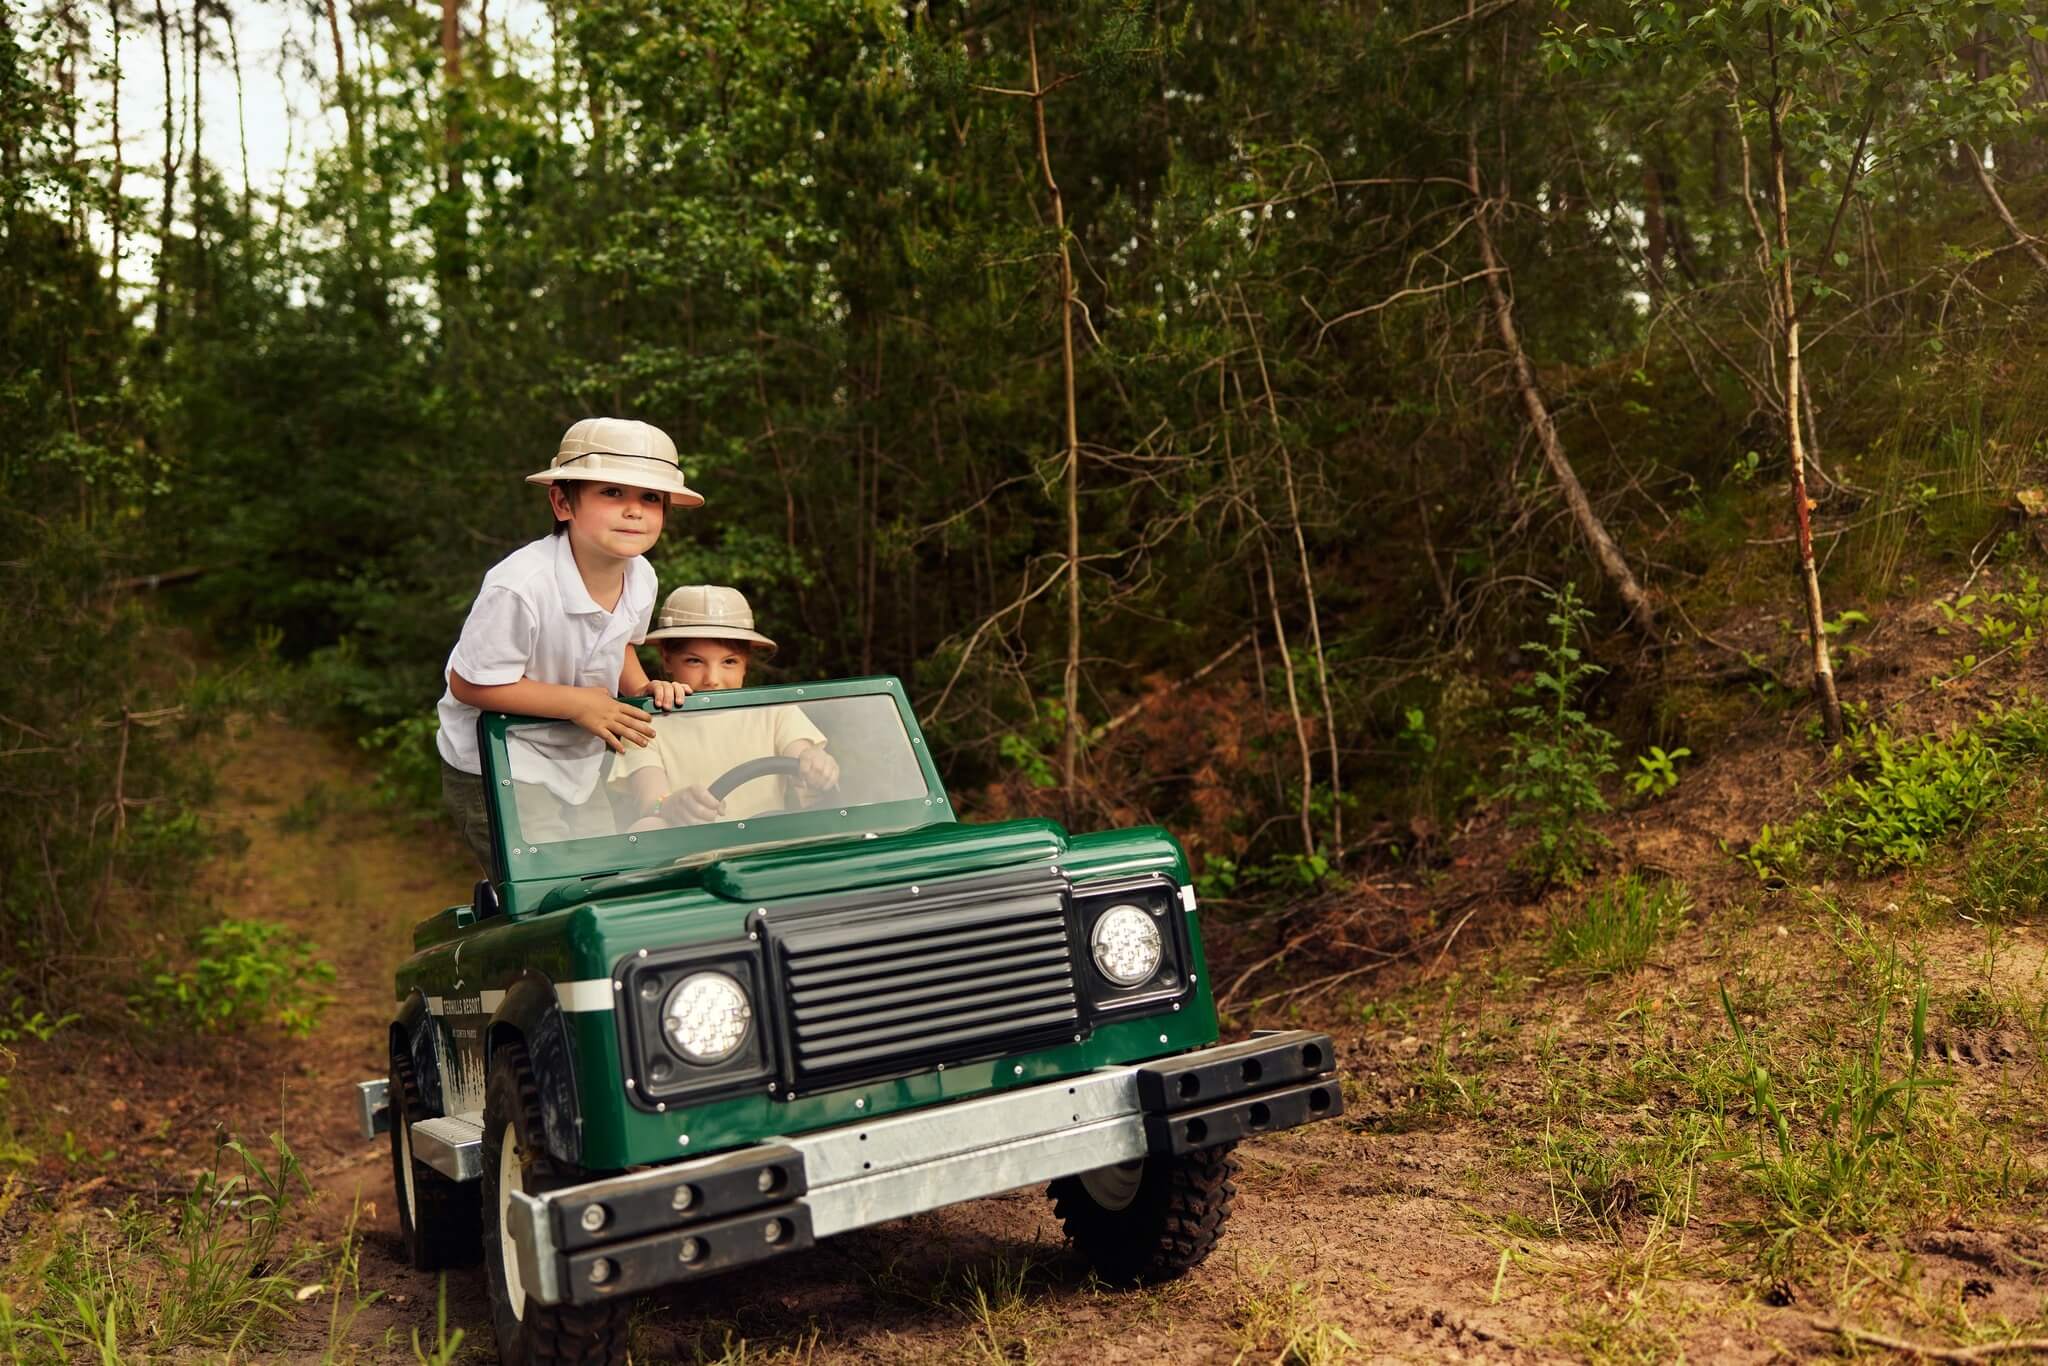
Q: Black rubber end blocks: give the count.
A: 4